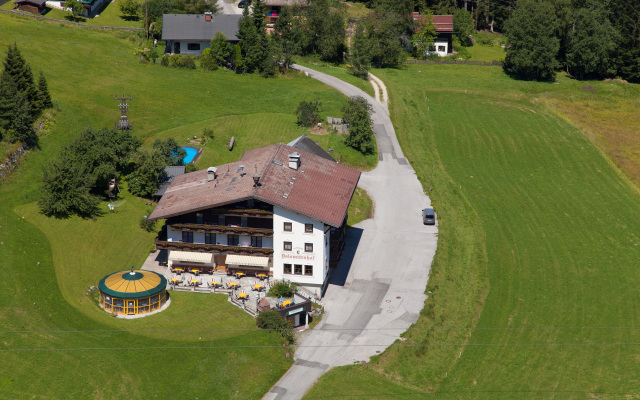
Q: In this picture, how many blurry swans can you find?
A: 0